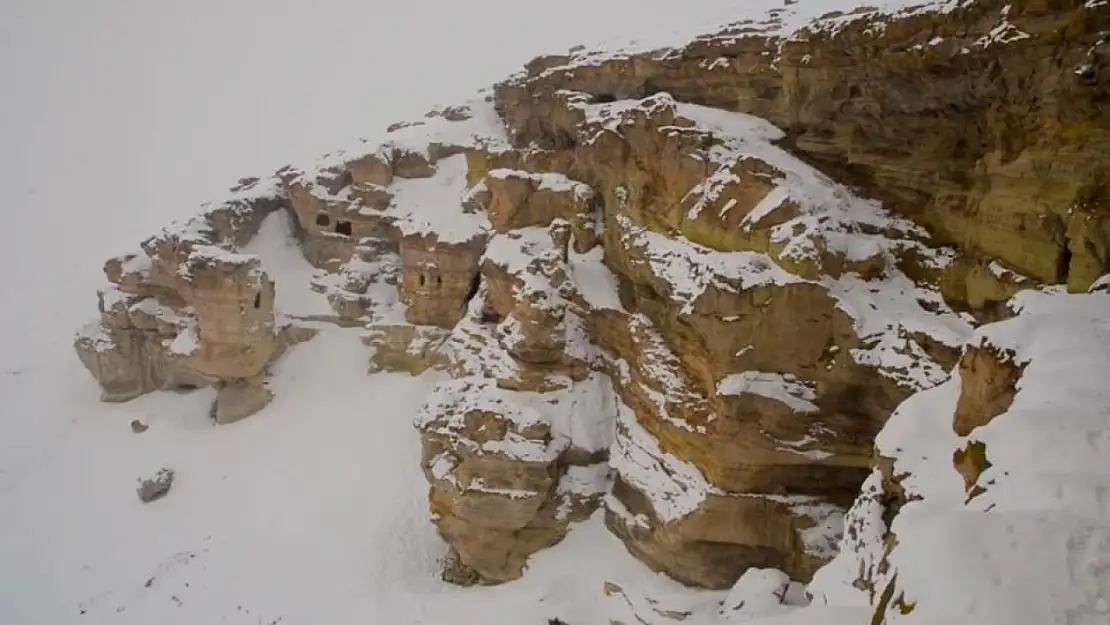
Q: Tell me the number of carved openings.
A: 5